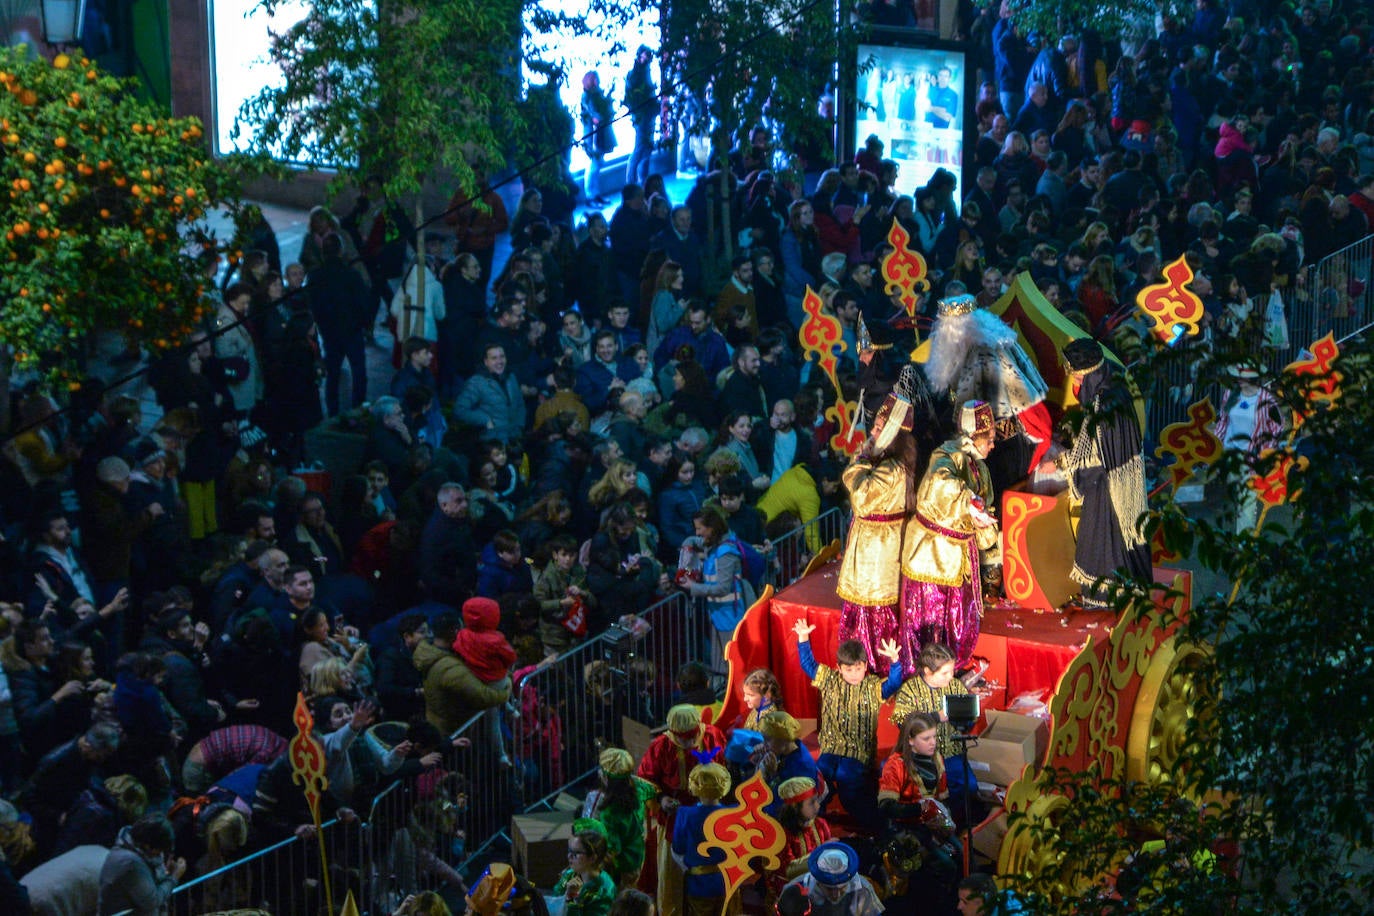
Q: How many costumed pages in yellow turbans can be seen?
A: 5